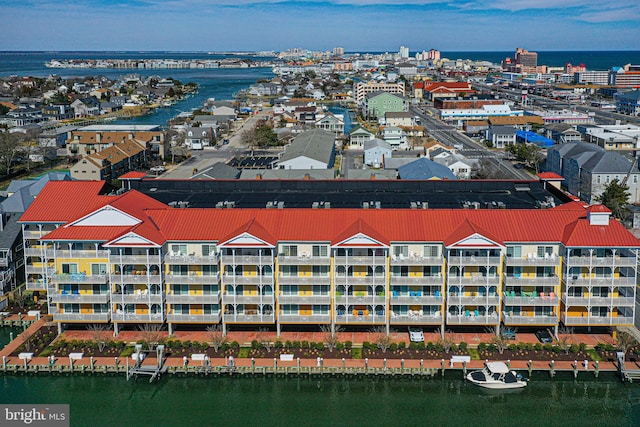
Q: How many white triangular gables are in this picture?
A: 5